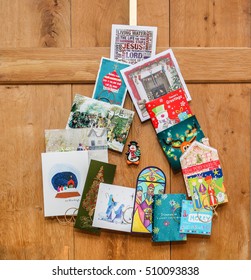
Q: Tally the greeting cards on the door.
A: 15